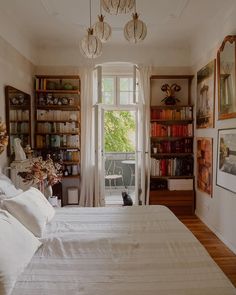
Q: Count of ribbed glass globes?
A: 4